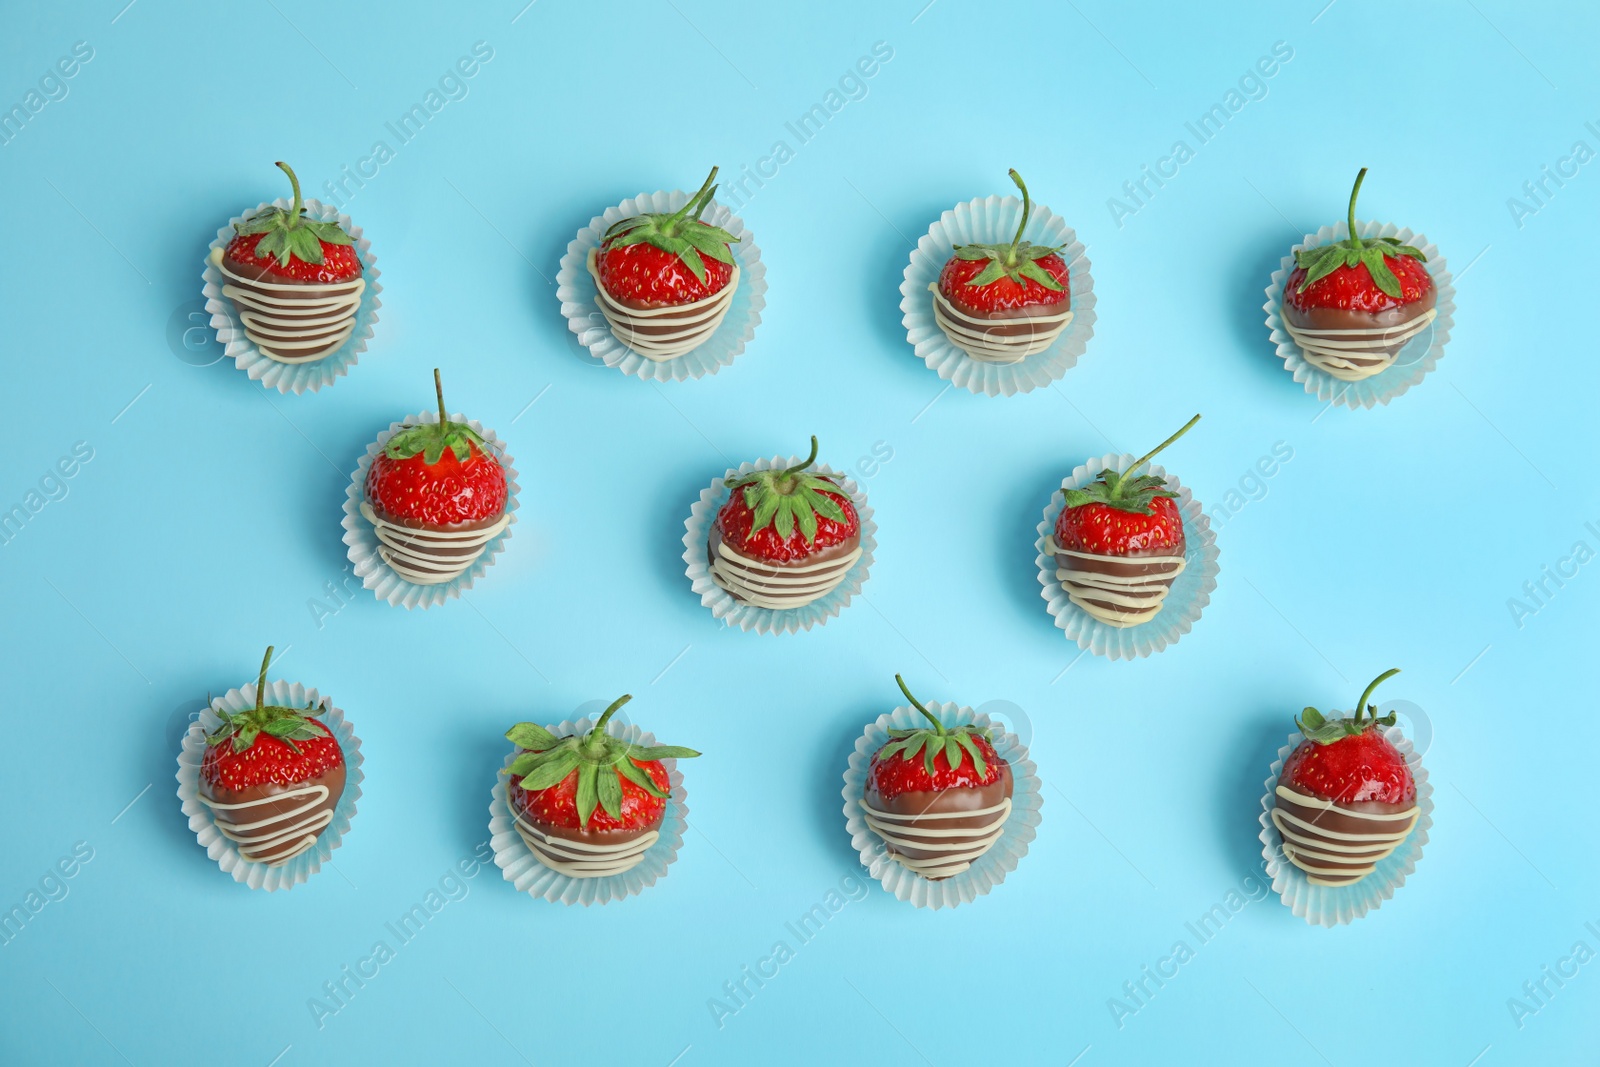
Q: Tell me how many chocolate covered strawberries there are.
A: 11